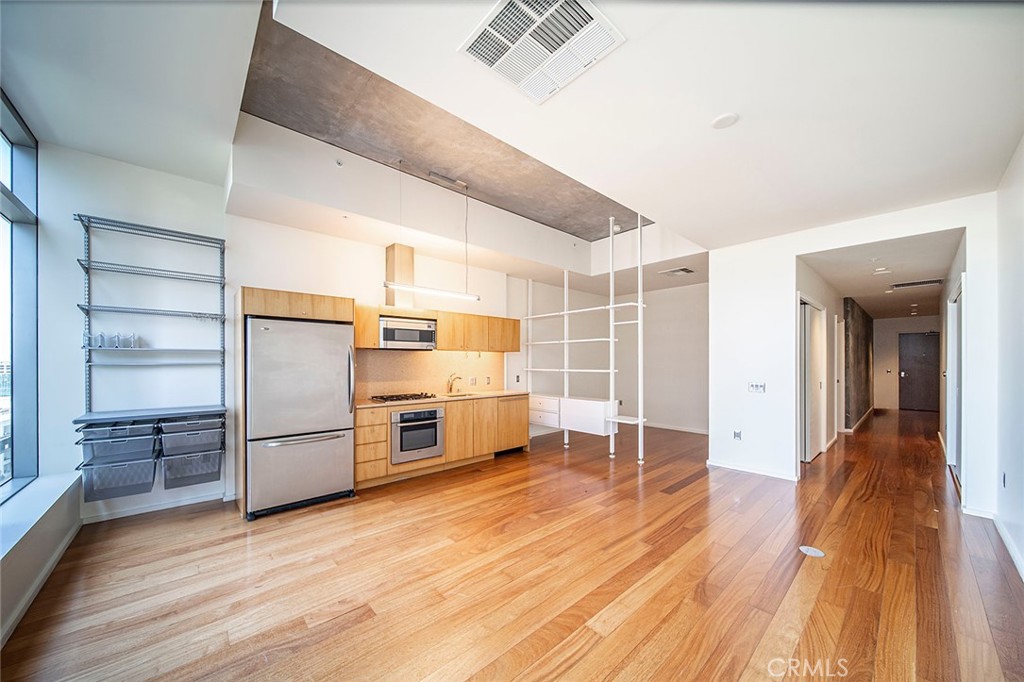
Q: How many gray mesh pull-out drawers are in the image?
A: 6